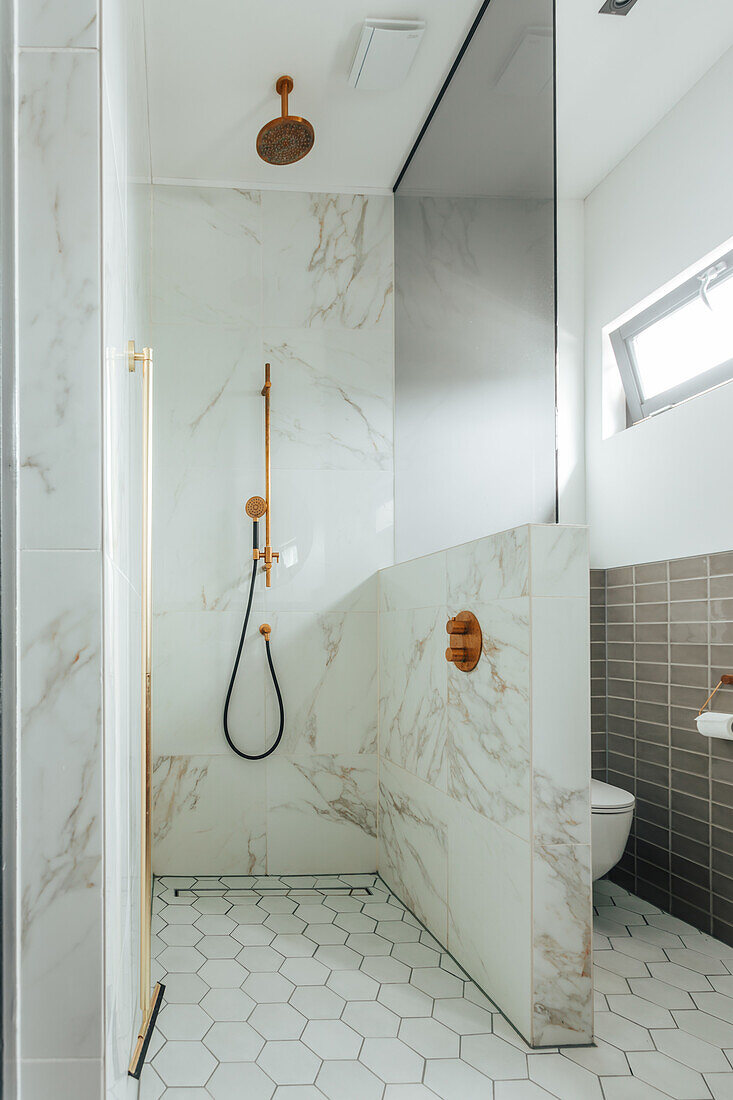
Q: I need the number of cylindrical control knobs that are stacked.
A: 2